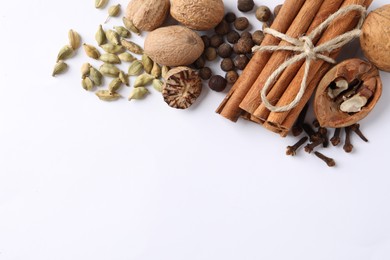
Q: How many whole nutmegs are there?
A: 3